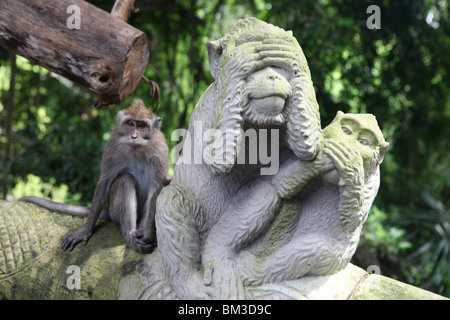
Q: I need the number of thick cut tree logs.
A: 1